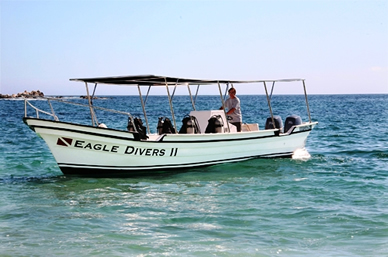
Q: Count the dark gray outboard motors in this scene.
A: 2